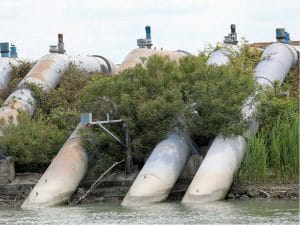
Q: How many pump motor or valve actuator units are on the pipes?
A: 5